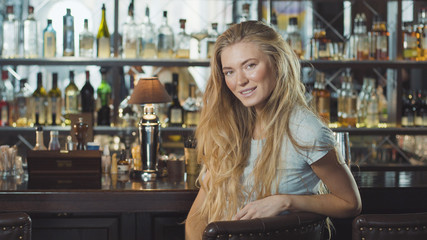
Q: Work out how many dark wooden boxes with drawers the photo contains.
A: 1